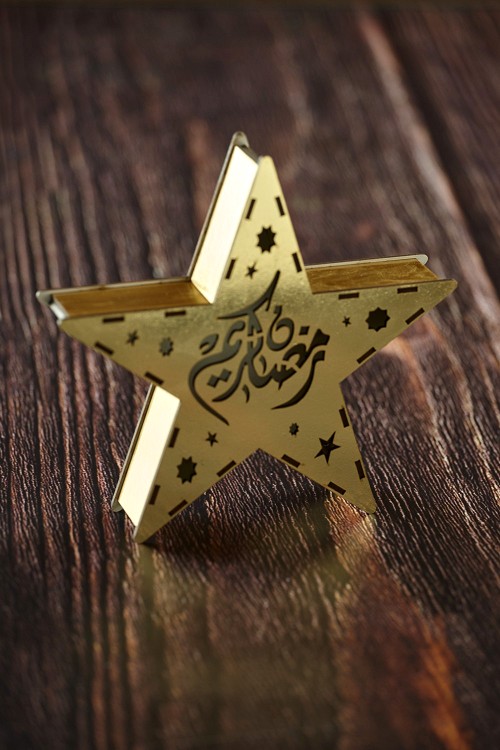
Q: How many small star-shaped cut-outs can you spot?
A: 10